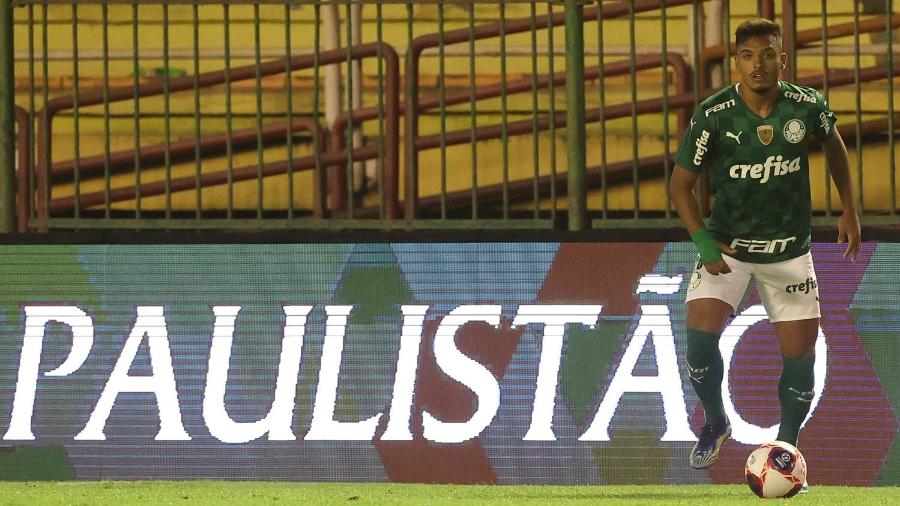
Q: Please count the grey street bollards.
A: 0